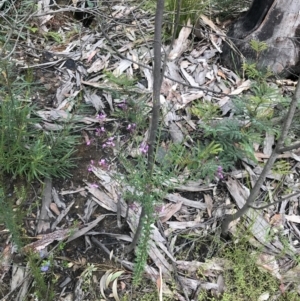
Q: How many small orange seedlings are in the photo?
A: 0